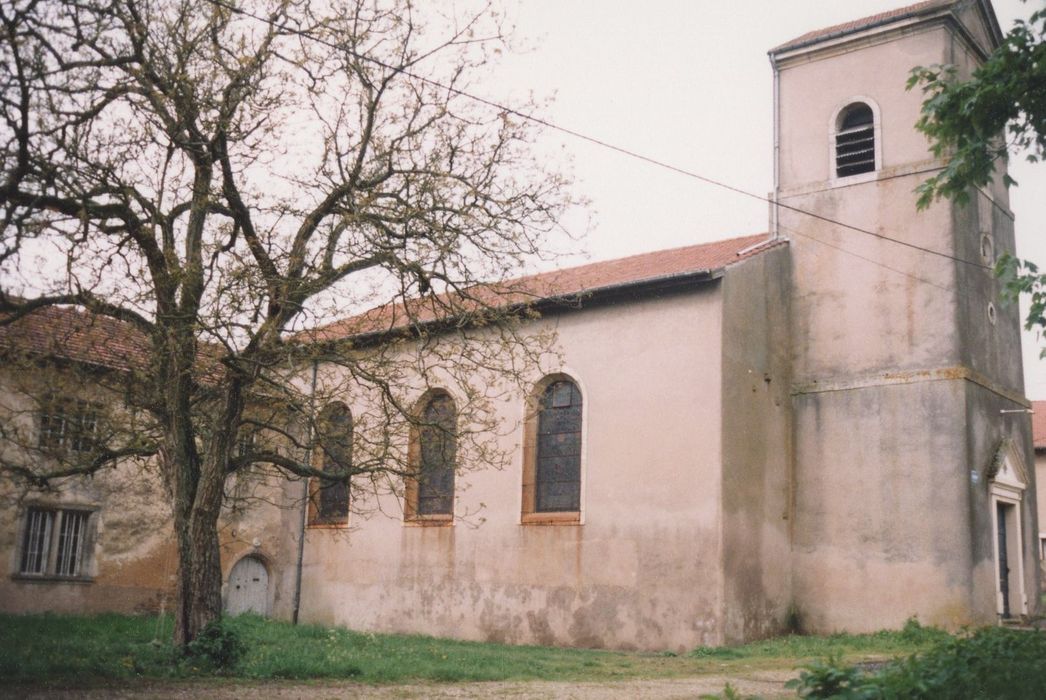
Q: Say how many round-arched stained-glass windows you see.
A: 3